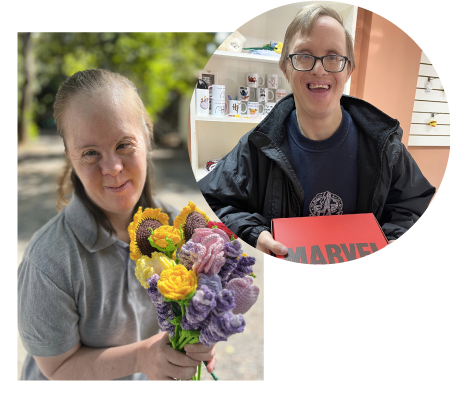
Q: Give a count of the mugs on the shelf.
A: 10